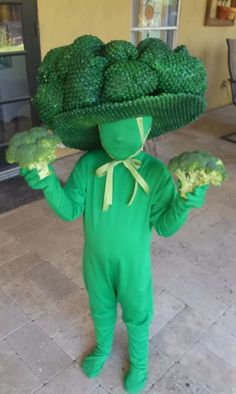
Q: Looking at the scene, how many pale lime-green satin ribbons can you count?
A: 1